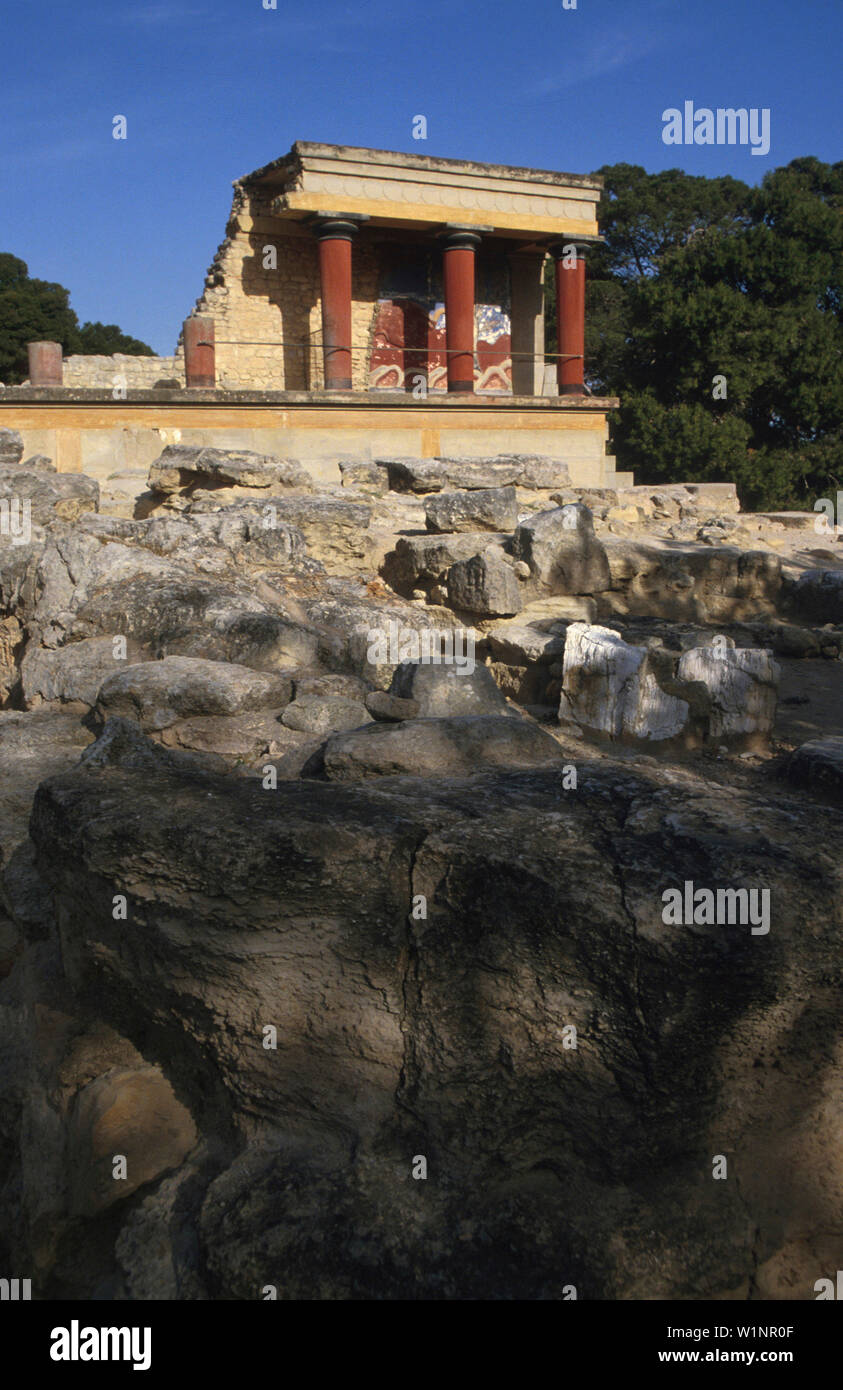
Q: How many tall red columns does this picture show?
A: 3